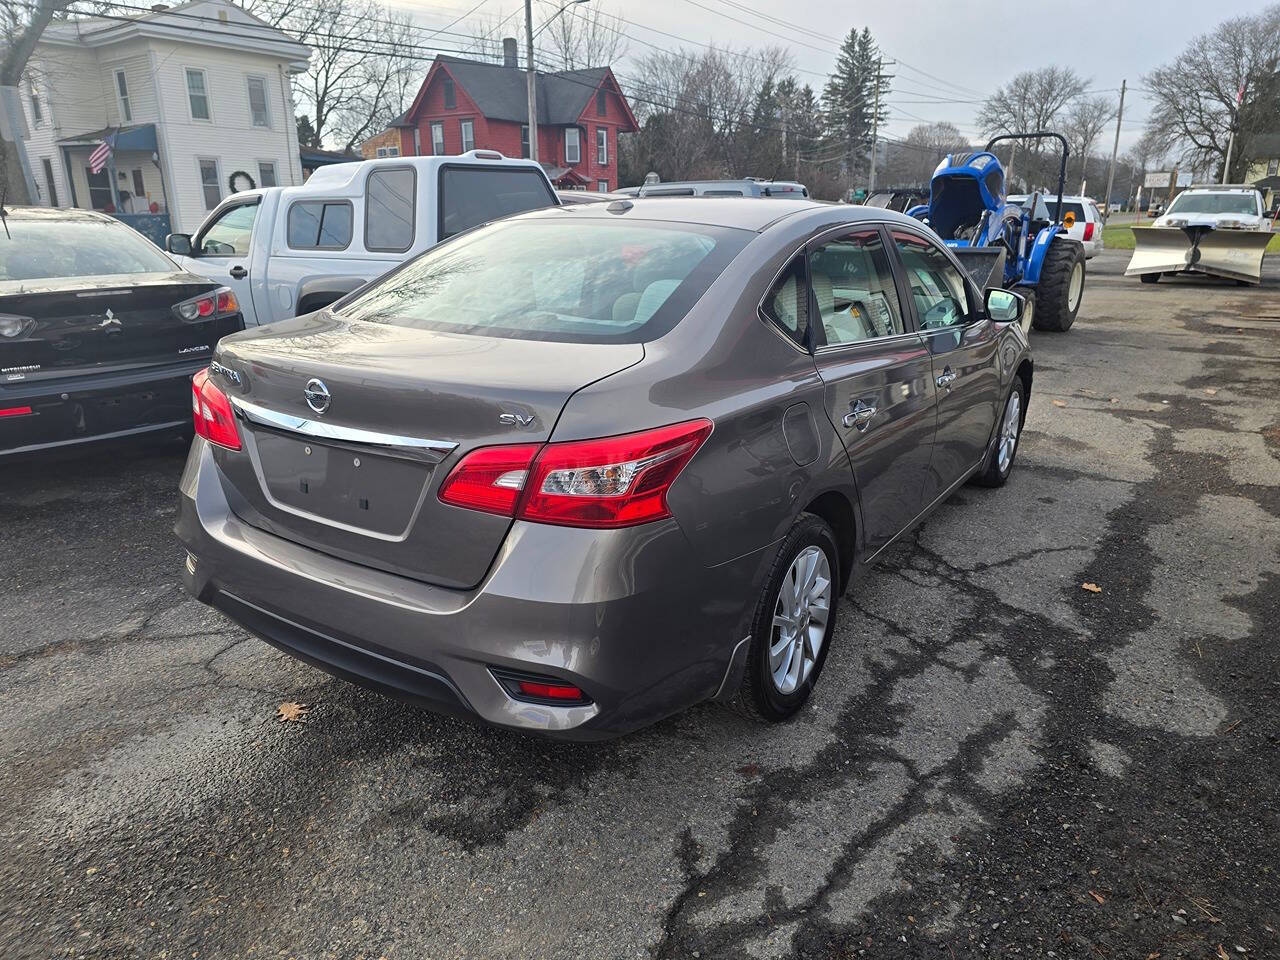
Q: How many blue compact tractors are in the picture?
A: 1